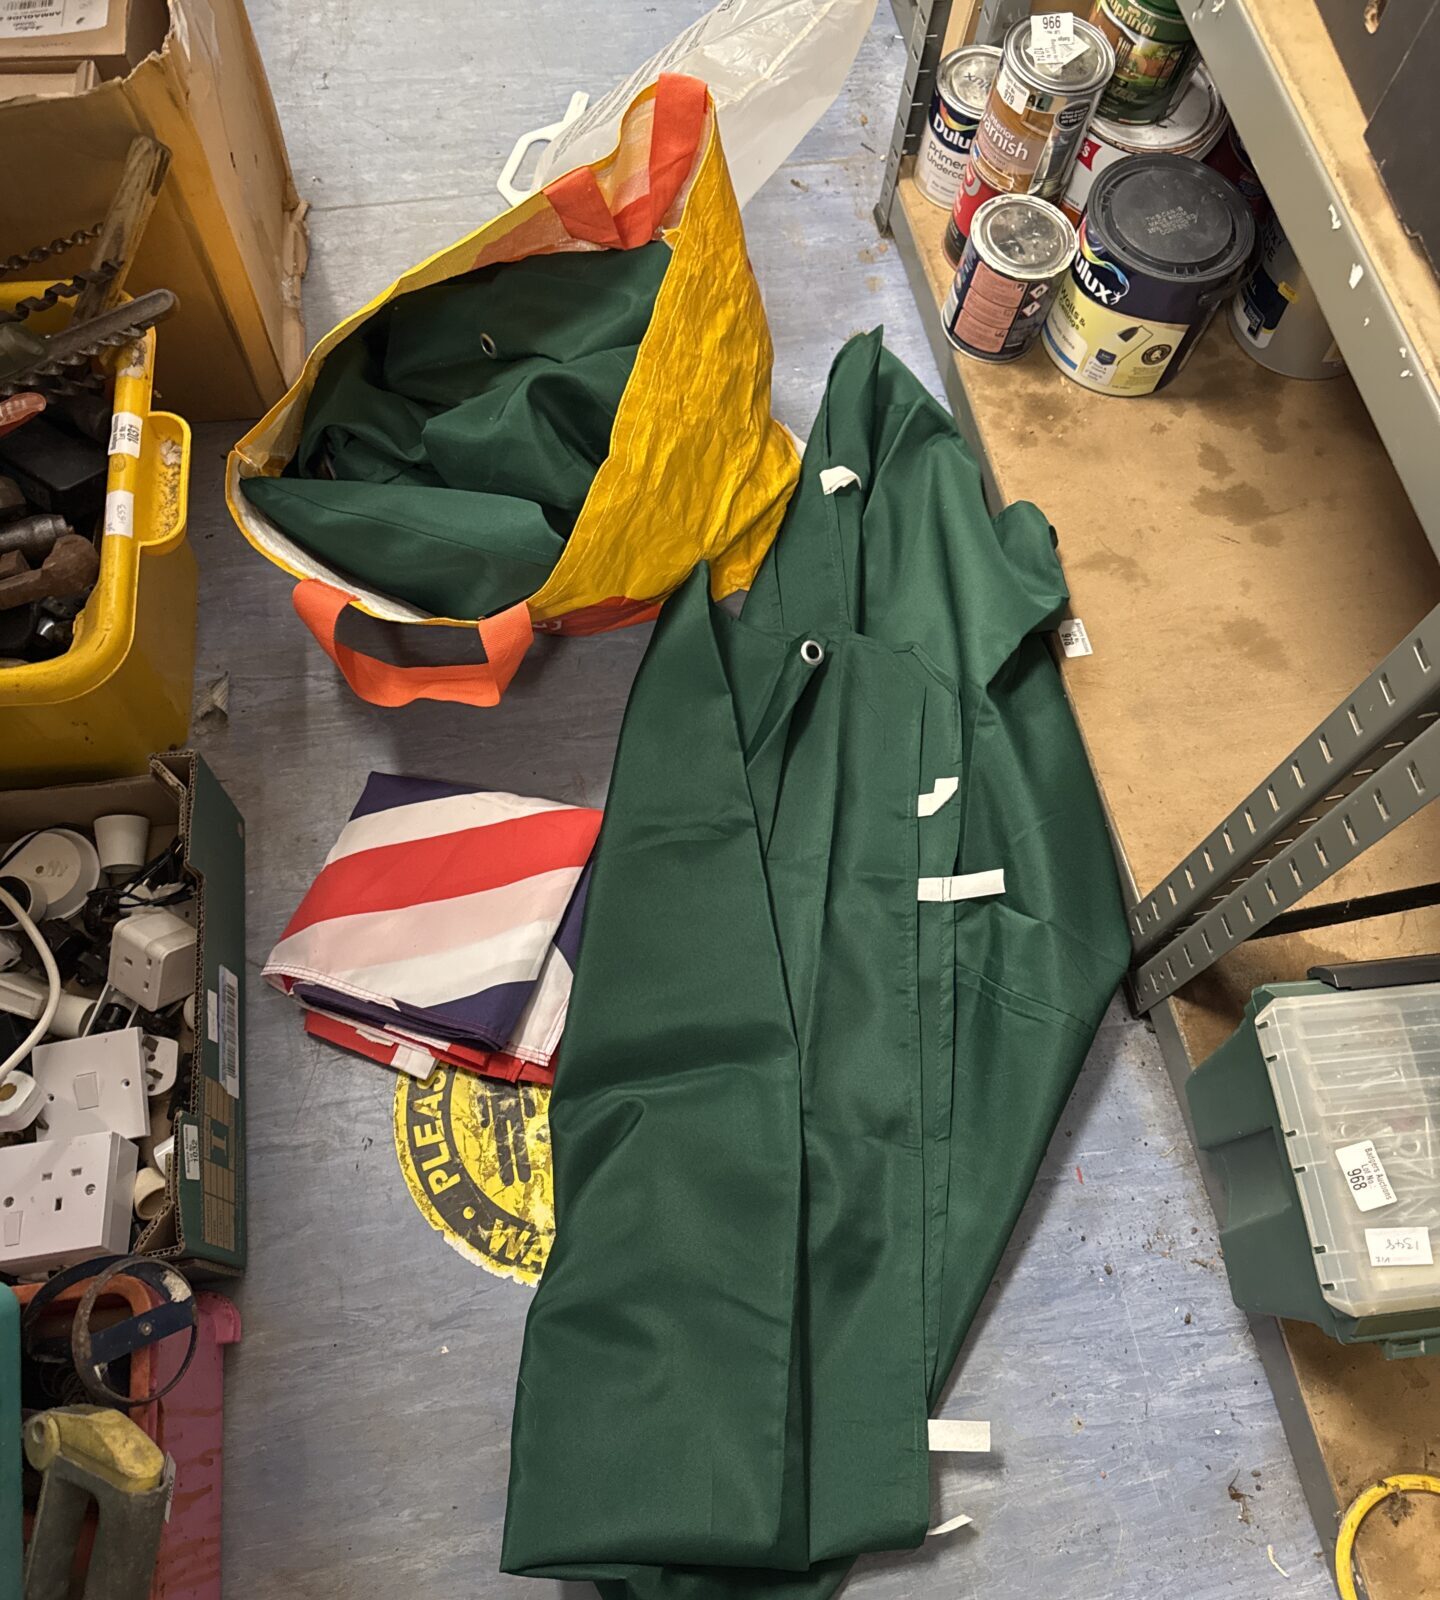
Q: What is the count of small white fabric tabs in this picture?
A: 5